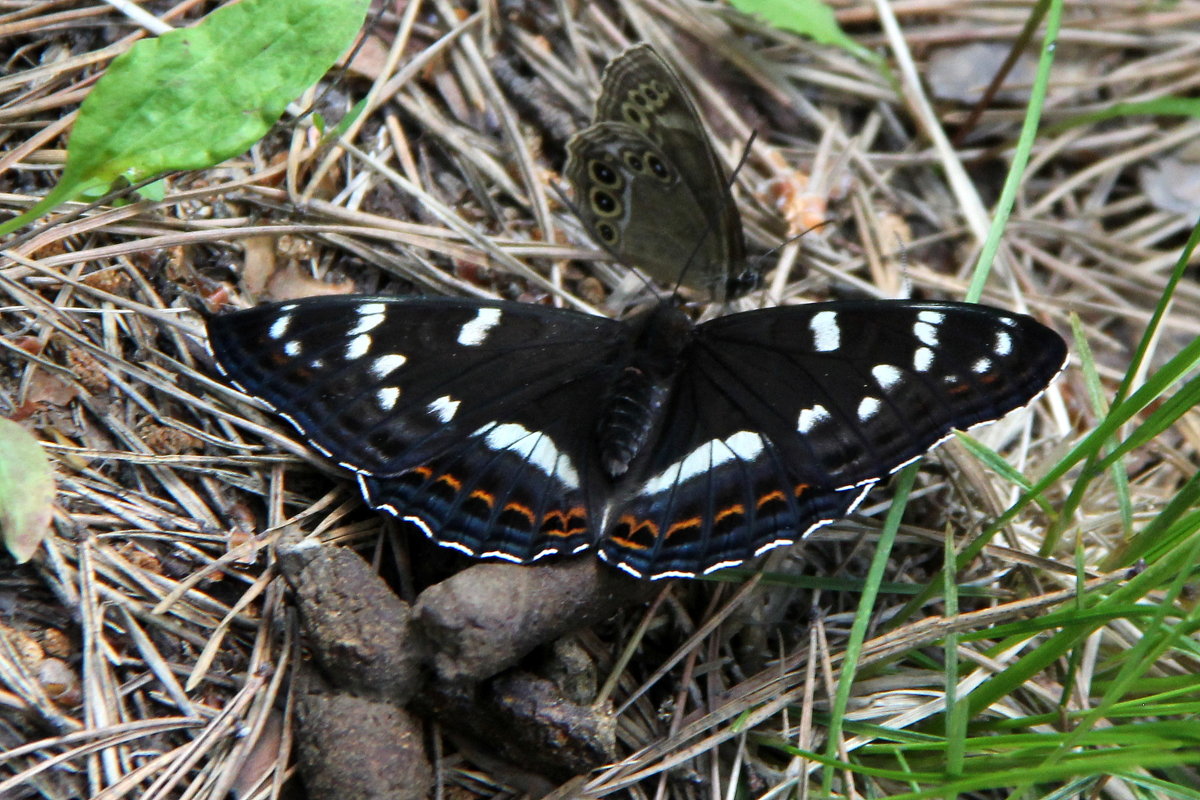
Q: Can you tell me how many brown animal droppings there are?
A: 4